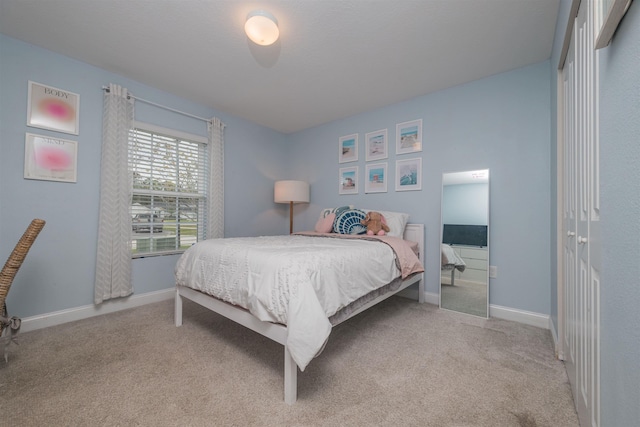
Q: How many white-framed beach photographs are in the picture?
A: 6